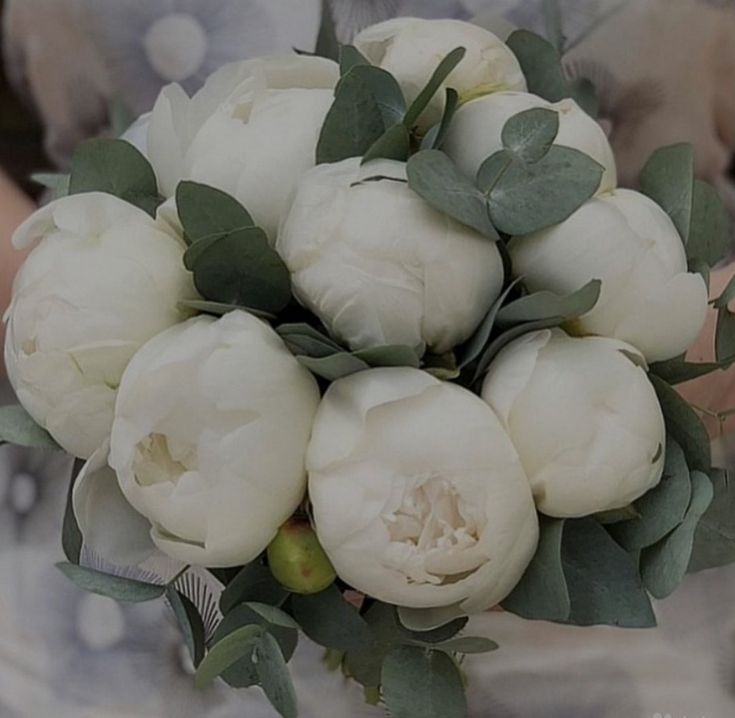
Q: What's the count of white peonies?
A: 9